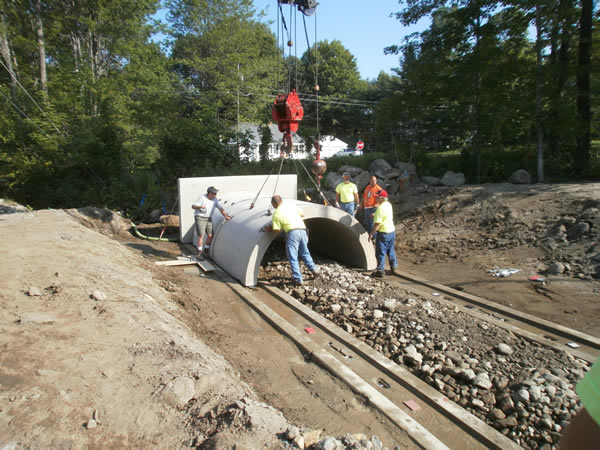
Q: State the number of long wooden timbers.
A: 4